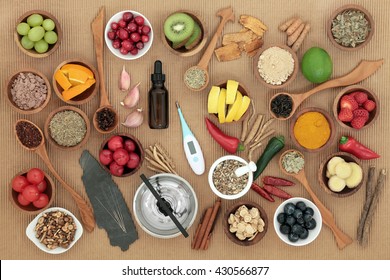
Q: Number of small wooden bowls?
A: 14